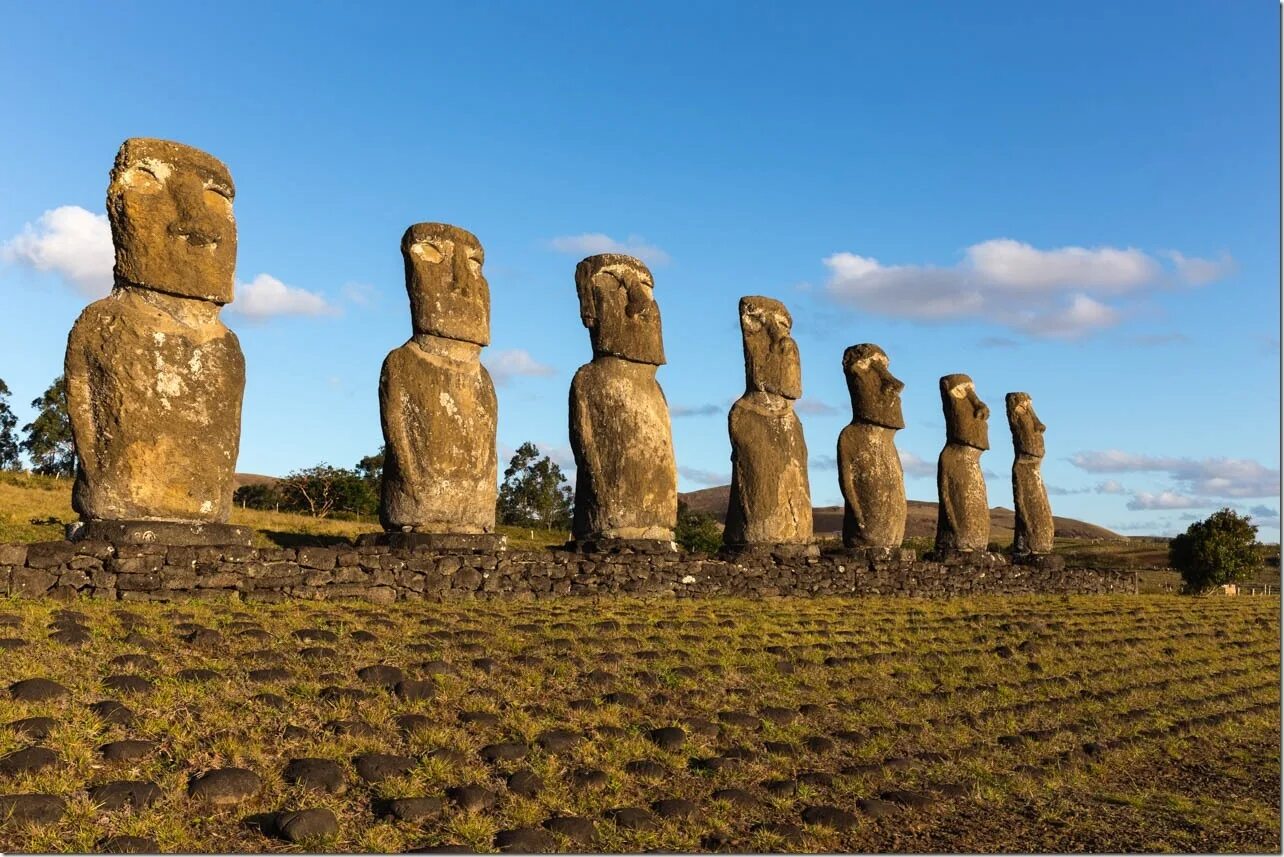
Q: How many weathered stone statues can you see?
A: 7